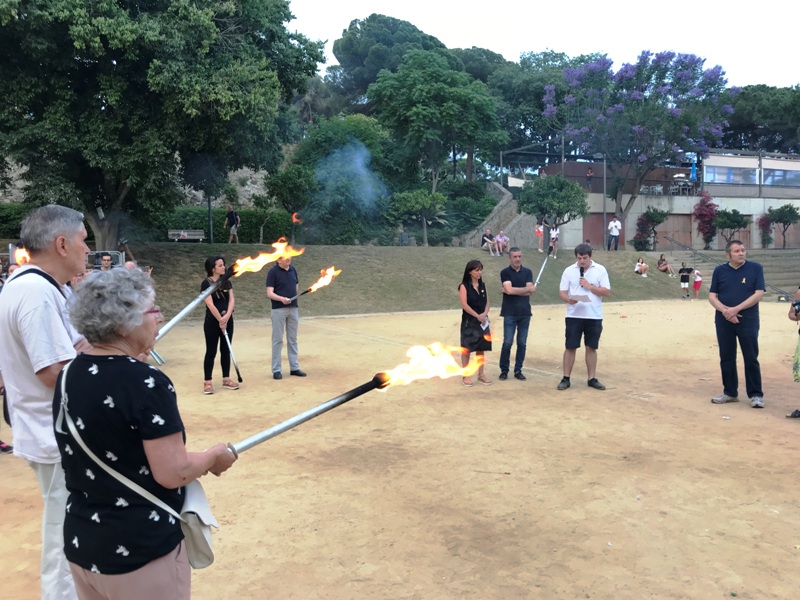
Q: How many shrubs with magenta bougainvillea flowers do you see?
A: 3